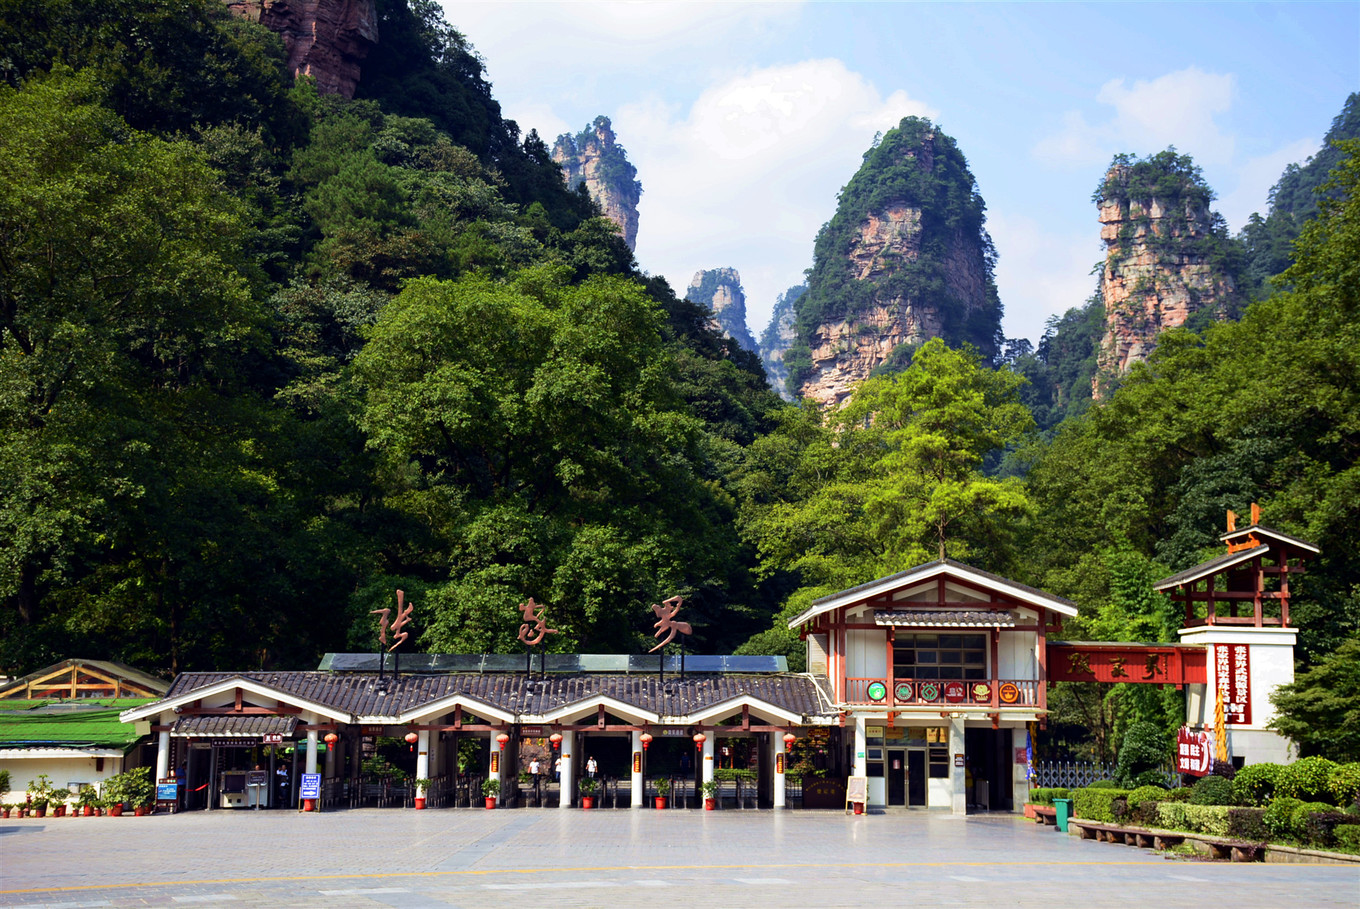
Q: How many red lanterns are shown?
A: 7